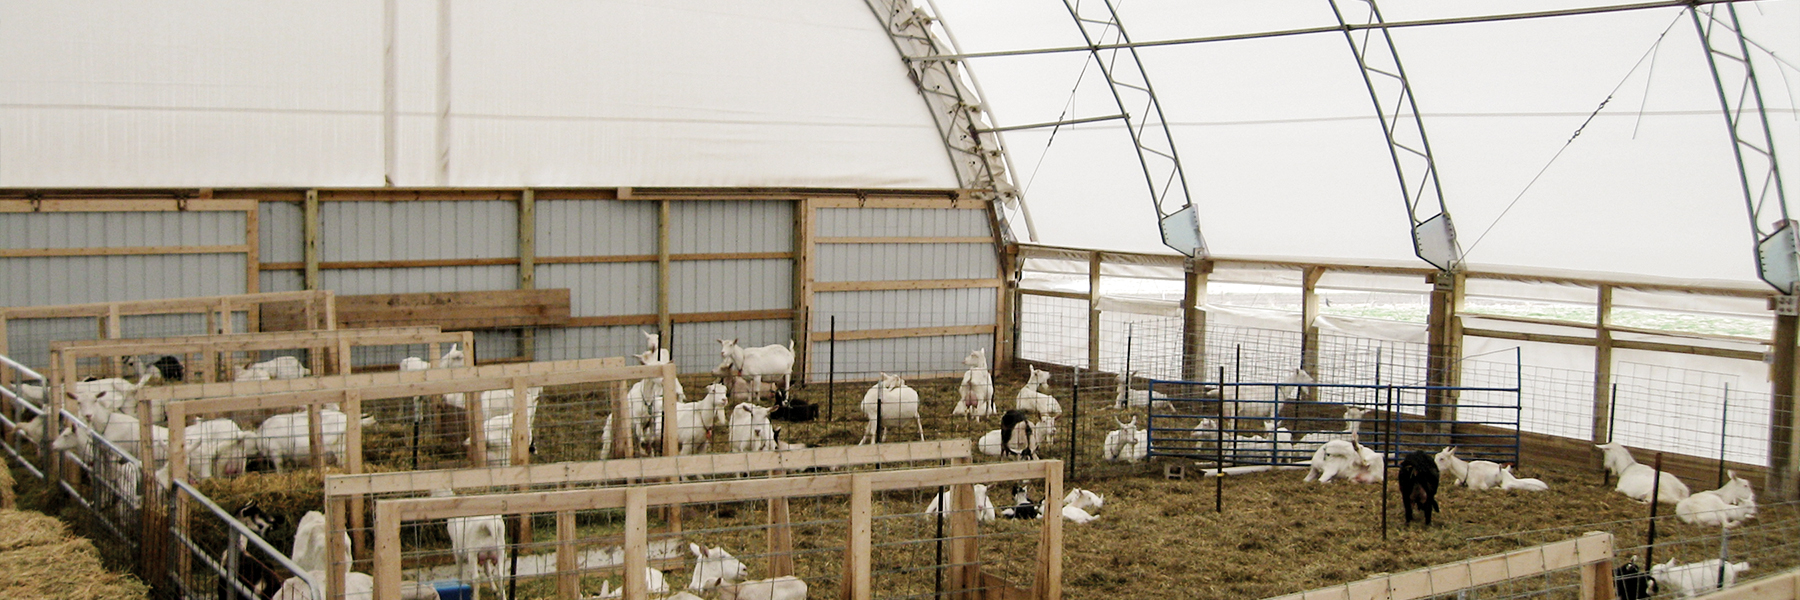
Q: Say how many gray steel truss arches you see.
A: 4